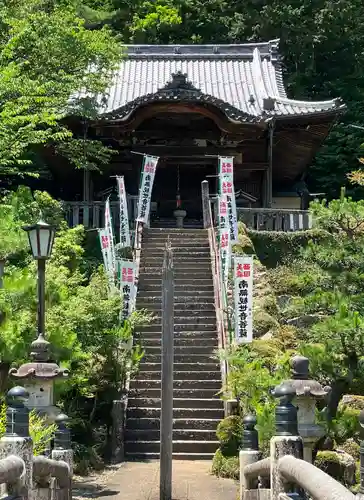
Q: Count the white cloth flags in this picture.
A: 10